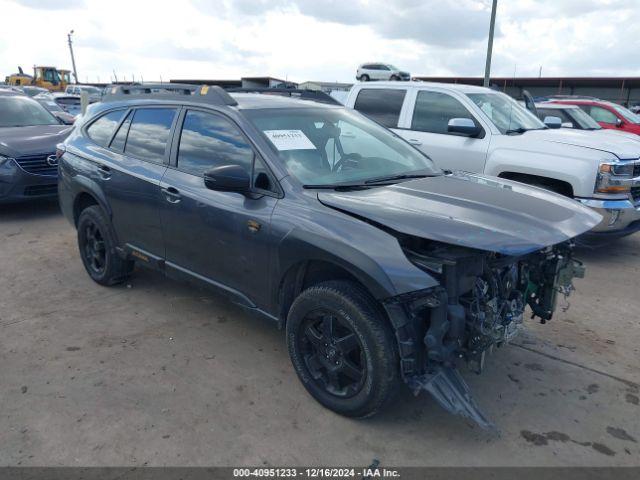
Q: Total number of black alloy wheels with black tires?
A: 2